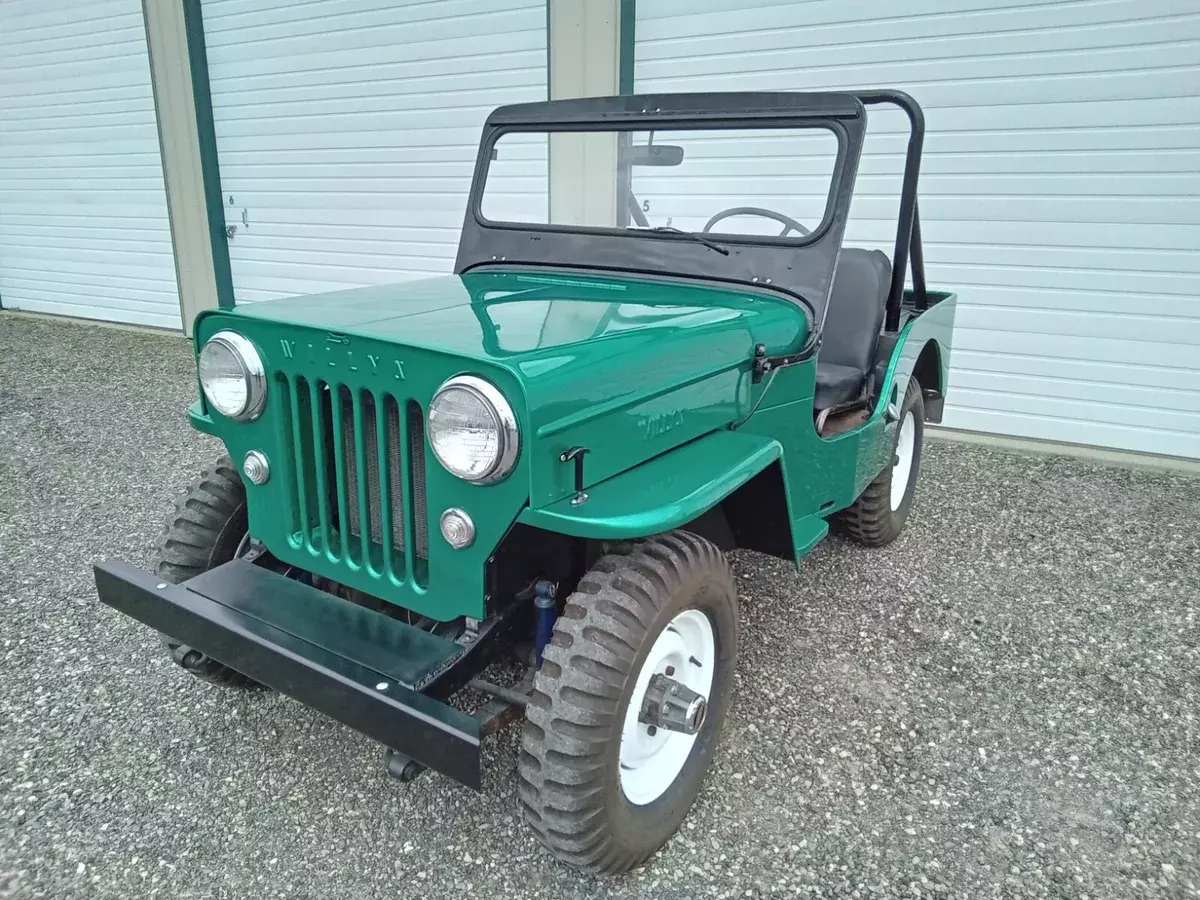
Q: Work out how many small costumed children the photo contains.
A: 0